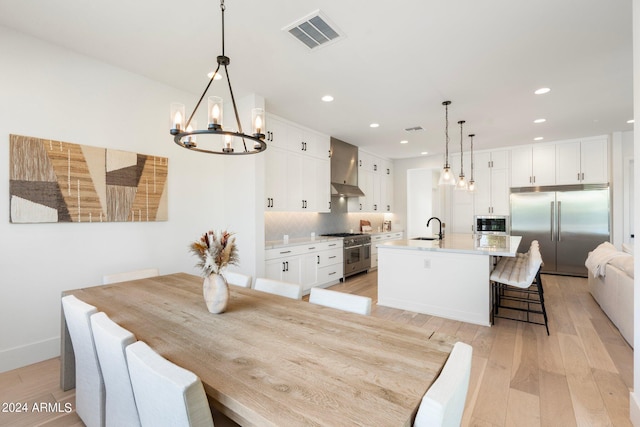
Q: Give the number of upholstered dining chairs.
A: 8